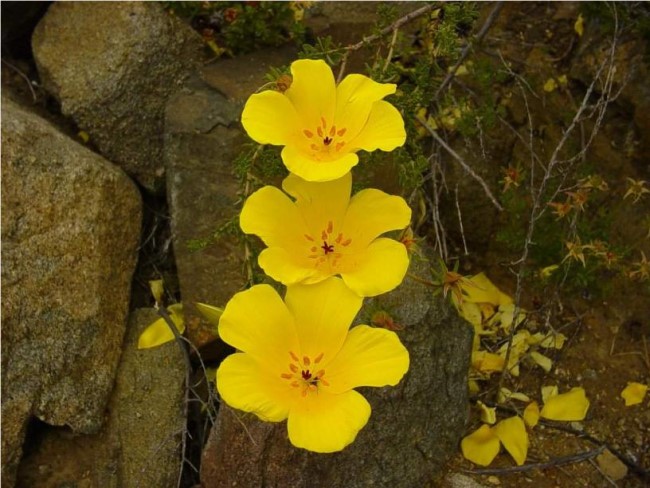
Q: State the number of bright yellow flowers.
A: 3